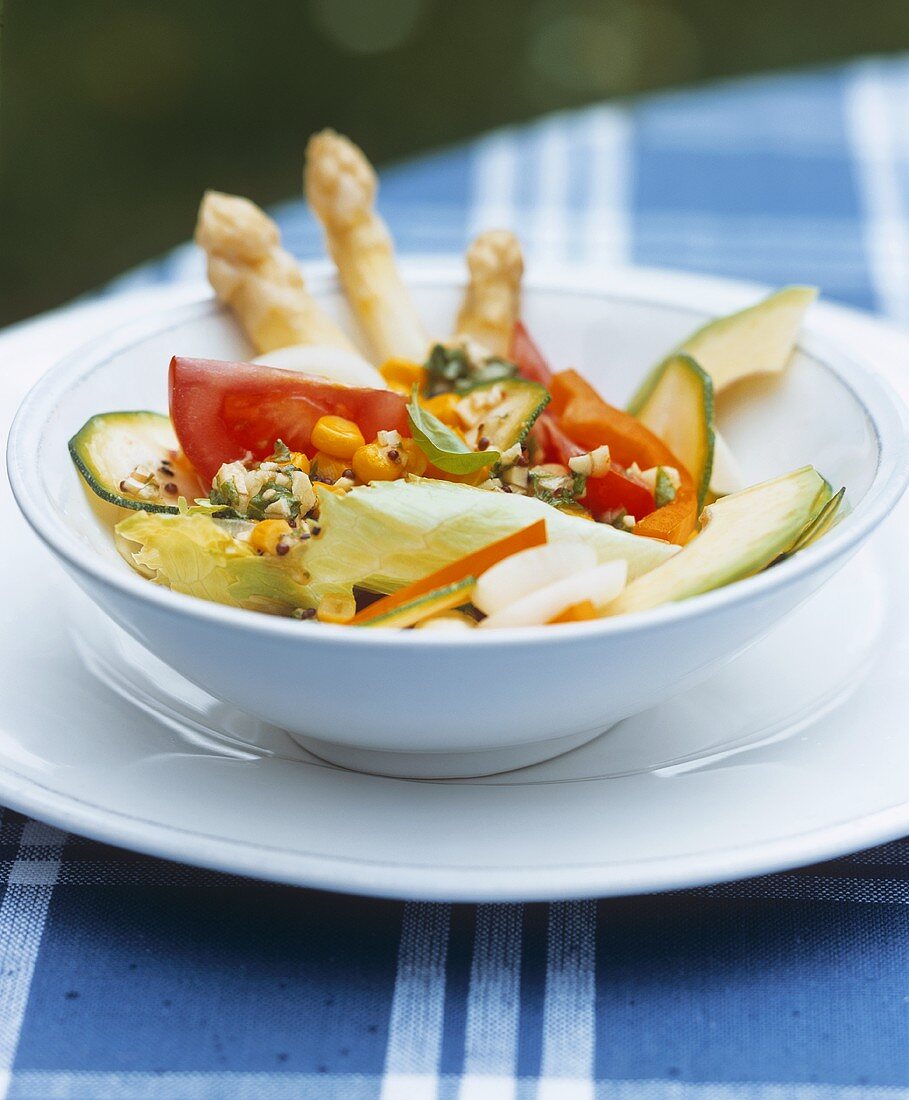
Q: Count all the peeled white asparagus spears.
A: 3